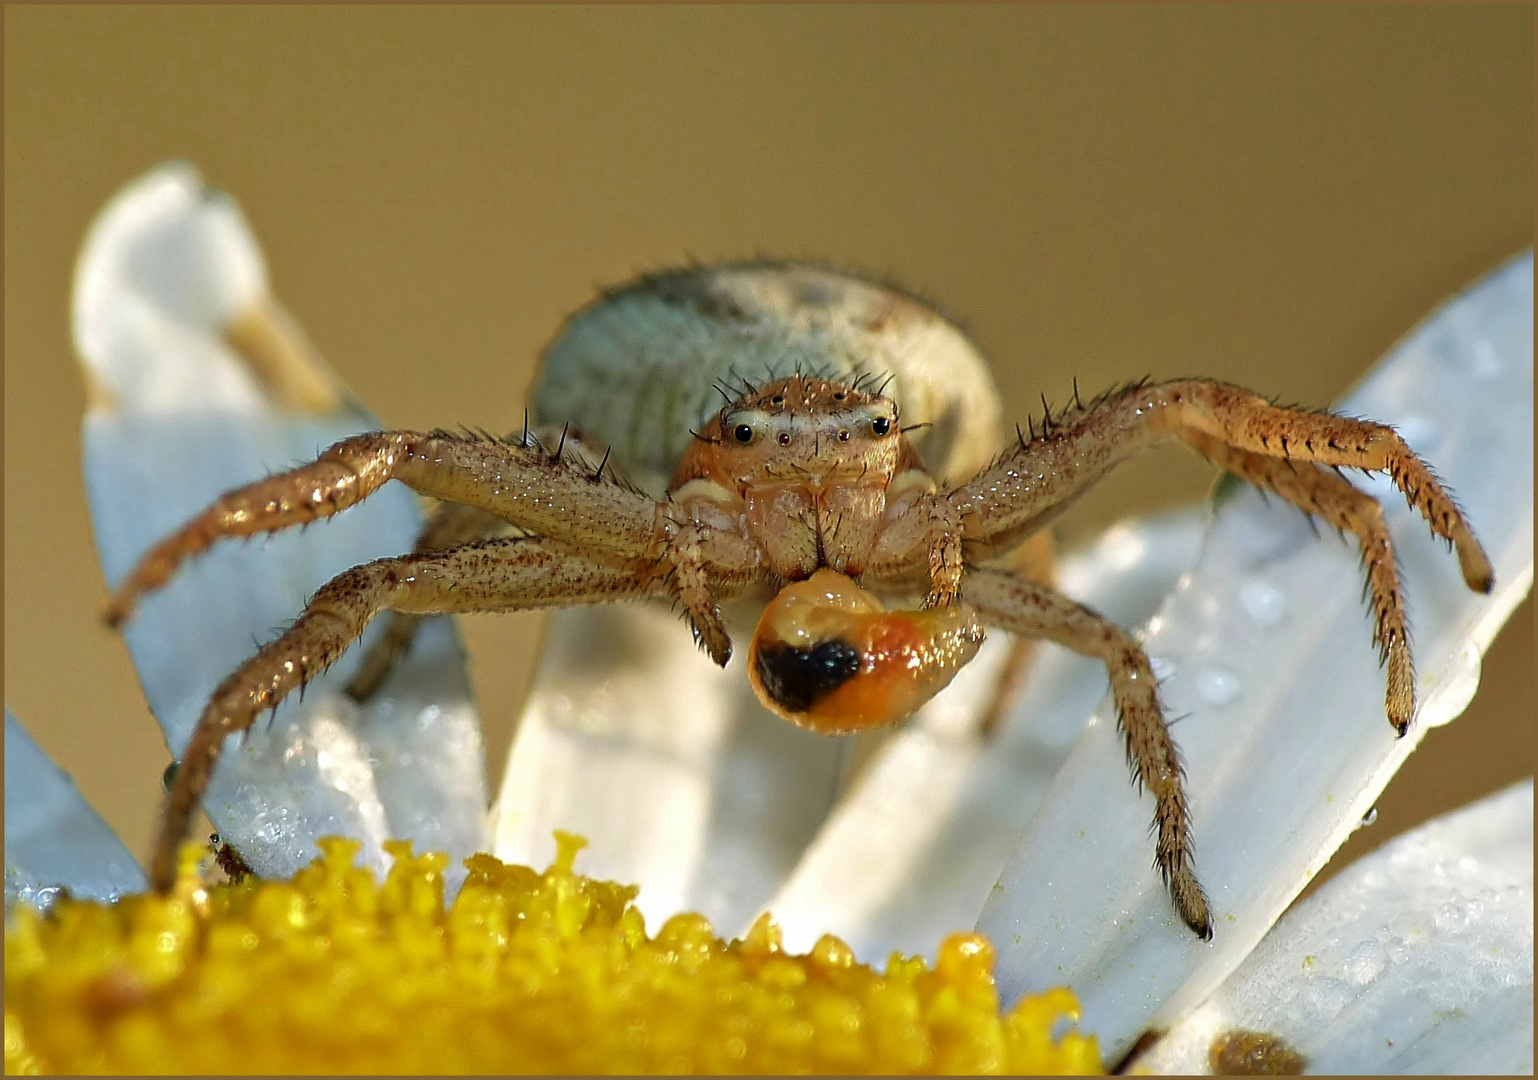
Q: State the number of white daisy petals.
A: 6